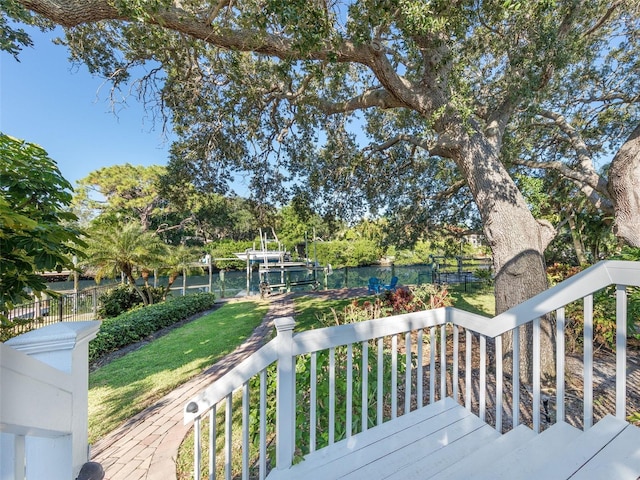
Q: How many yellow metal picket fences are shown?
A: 0